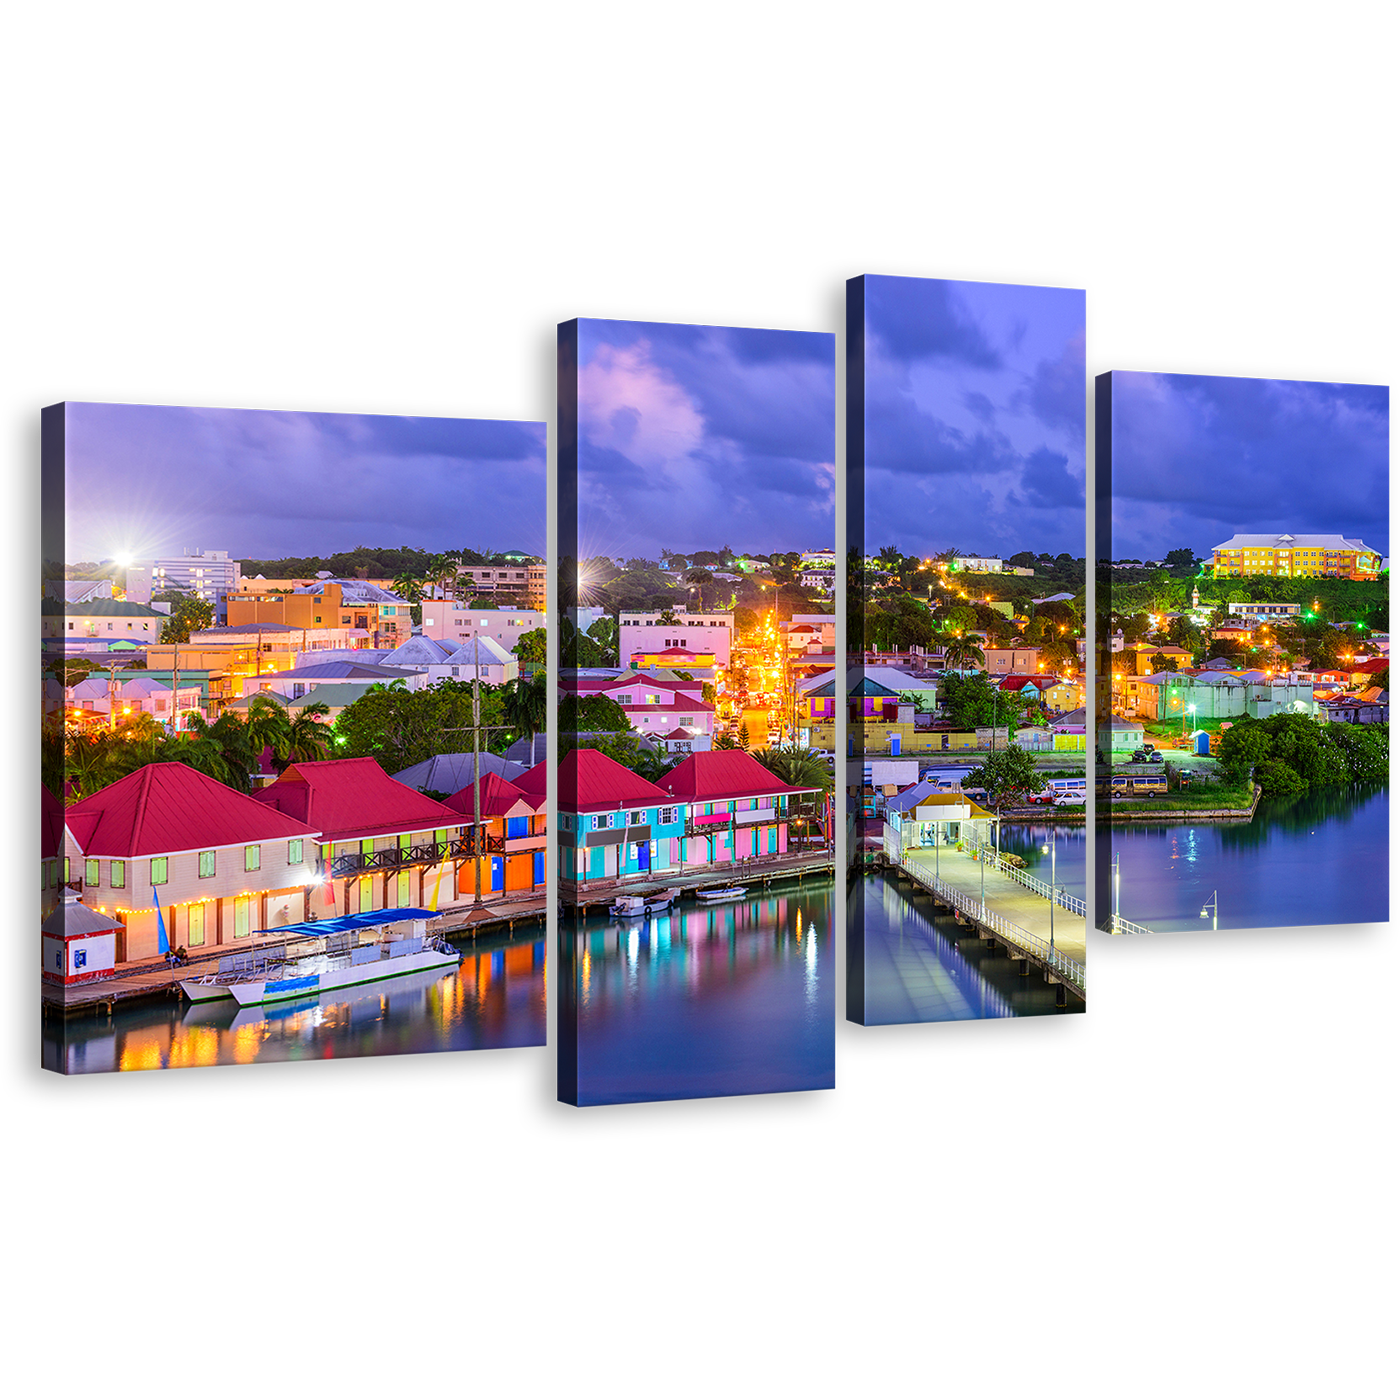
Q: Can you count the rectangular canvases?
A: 4